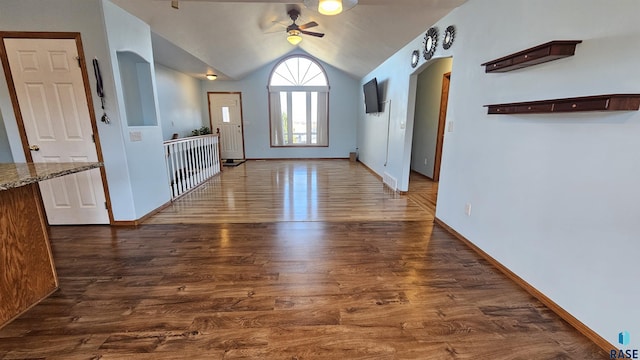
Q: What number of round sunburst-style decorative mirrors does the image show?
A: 3